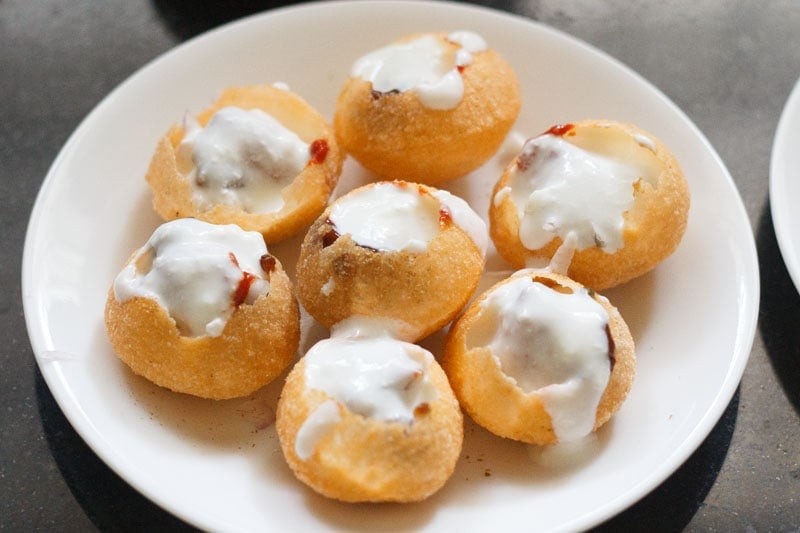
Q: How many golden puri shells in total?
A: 7